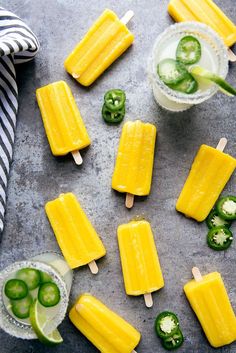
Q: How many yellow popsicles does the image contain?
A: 9